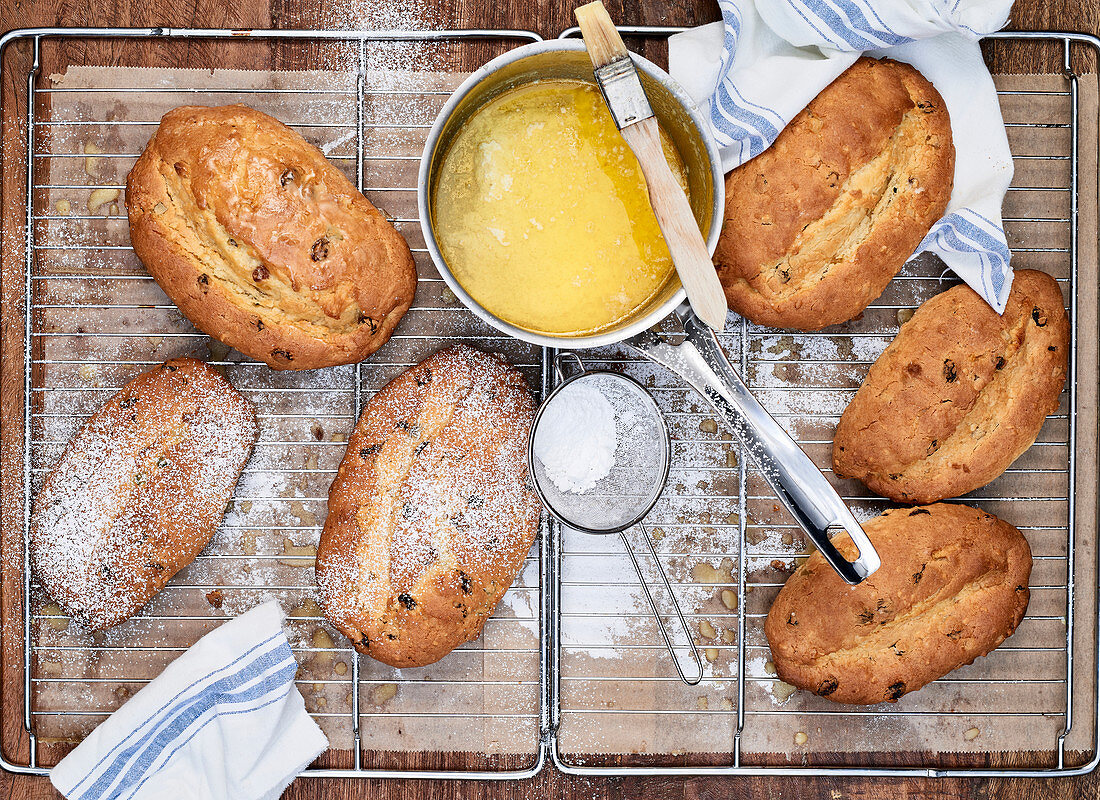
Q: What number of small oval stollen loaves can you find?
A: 6